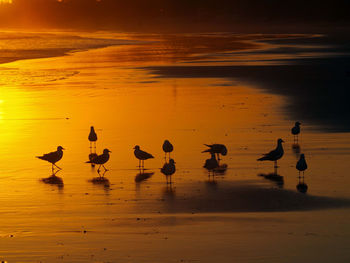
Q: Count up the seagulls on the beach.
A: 11